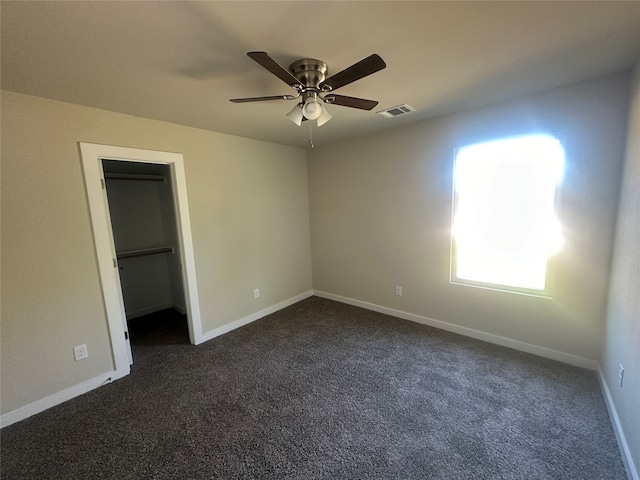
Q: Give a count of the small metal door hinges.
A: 3